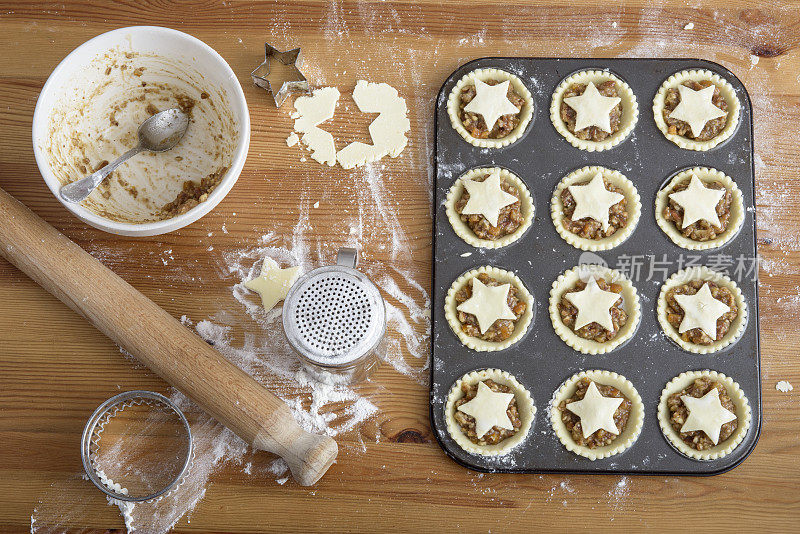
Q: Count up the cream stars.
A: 13